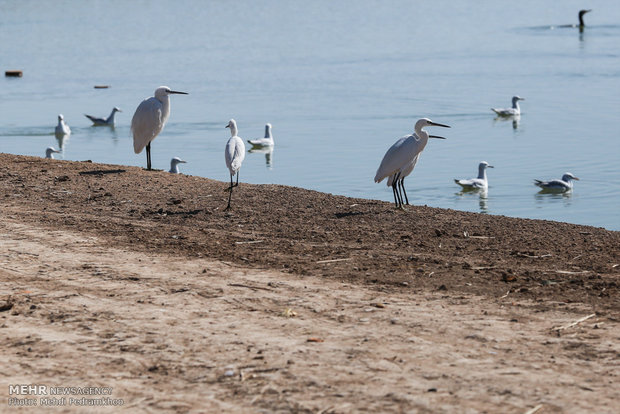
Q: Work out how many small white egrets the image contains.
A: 4